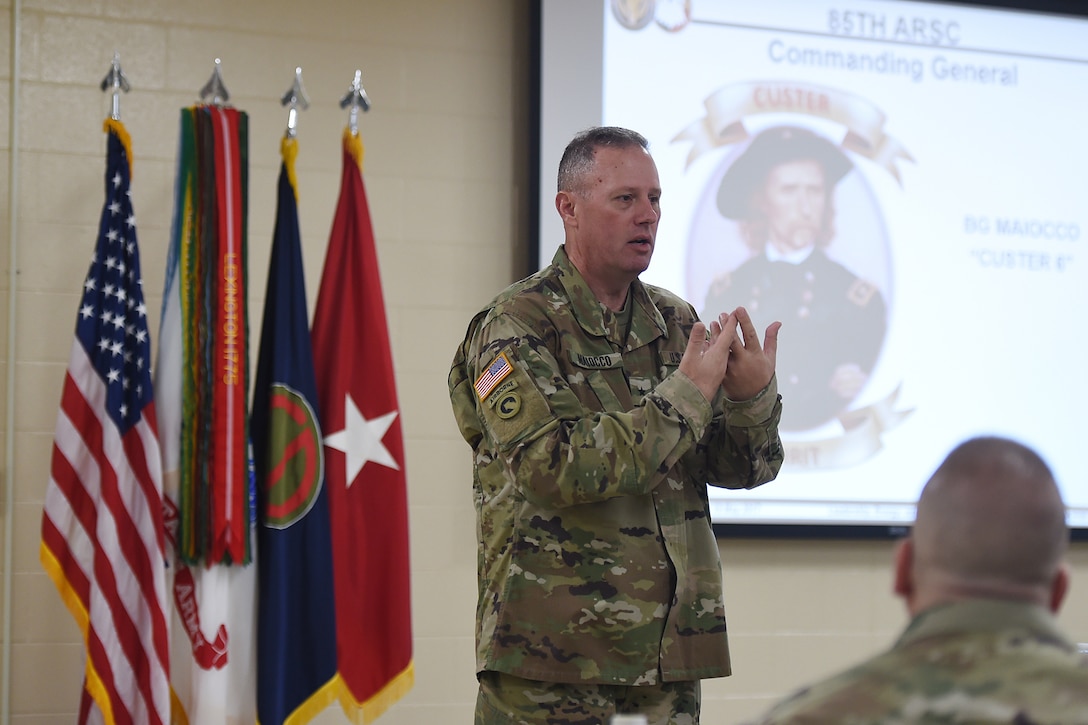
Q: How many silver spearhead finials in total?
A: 4